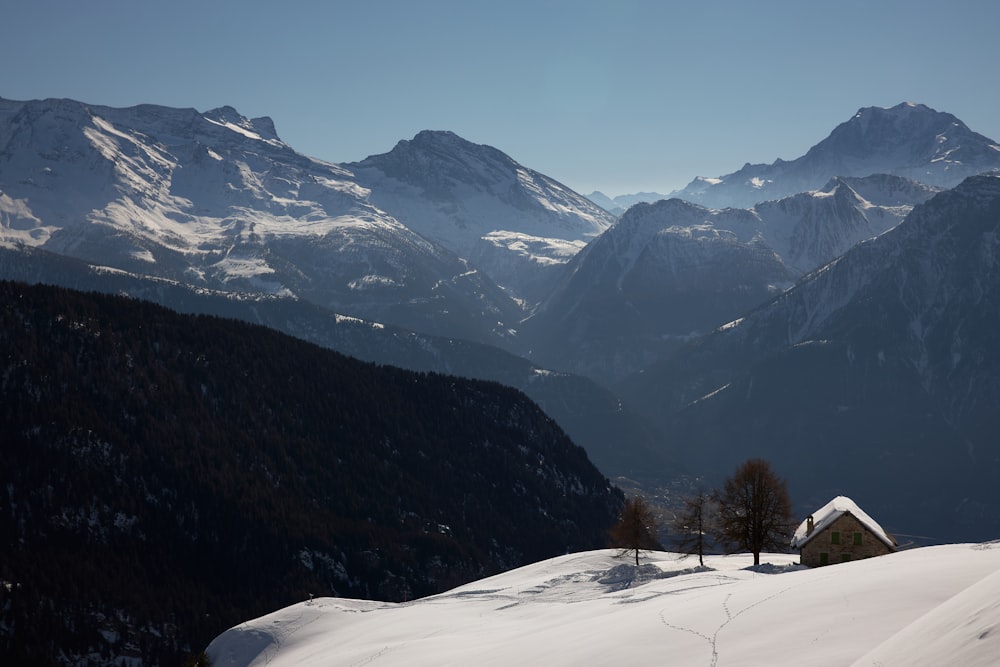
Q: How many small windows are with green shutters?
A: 4